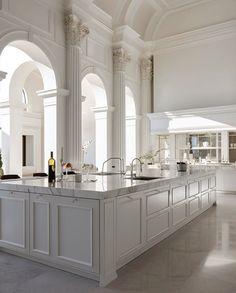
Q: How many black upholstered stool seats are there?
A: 3